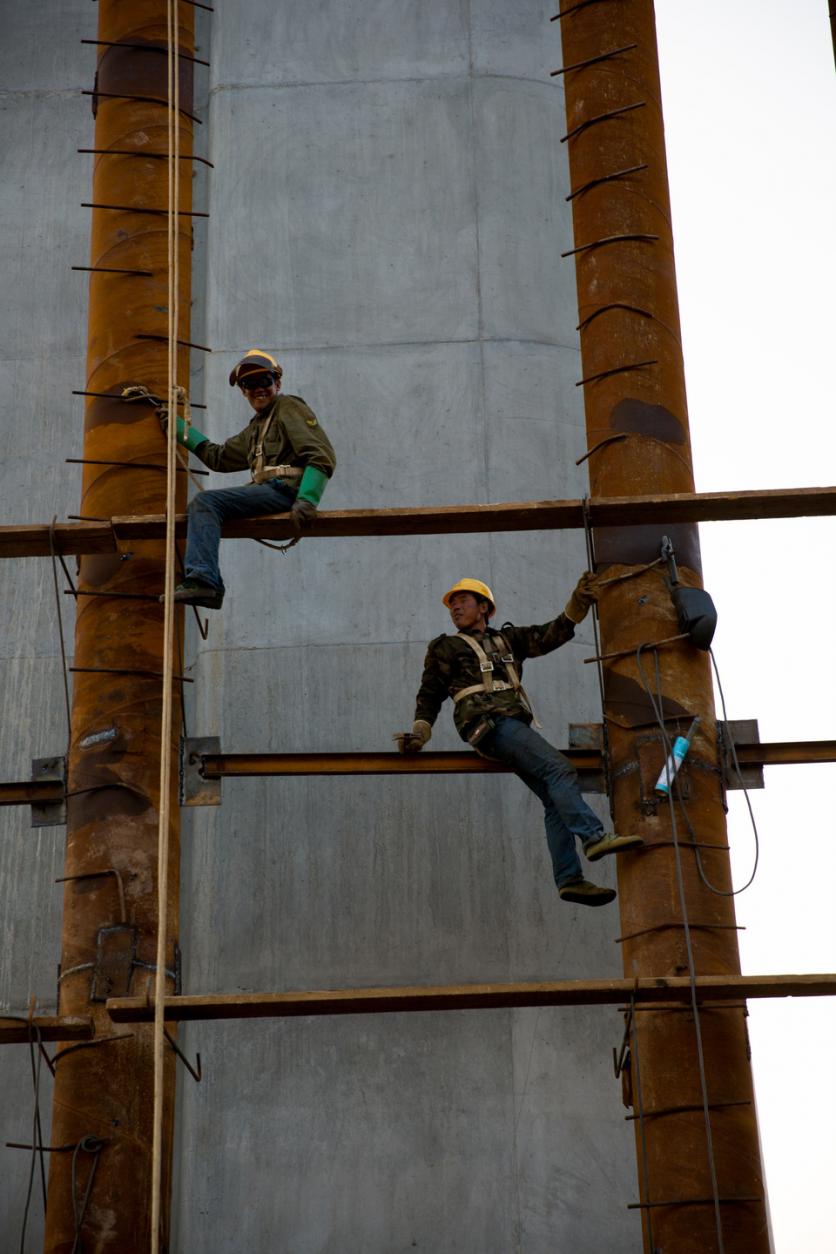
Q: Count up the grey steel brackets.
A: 4